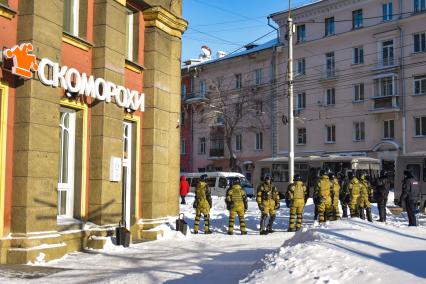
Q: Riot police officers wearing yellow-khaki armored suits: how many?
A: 8